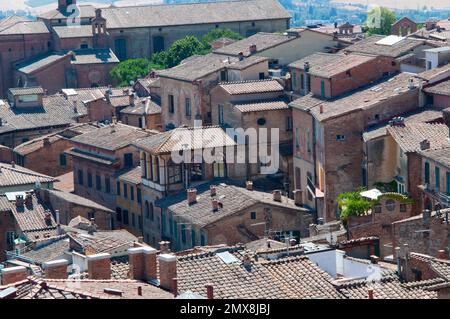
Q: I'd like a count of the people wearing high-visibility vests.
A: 0